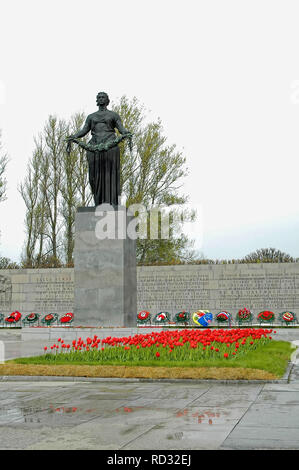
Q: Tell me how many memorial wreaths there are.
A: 12